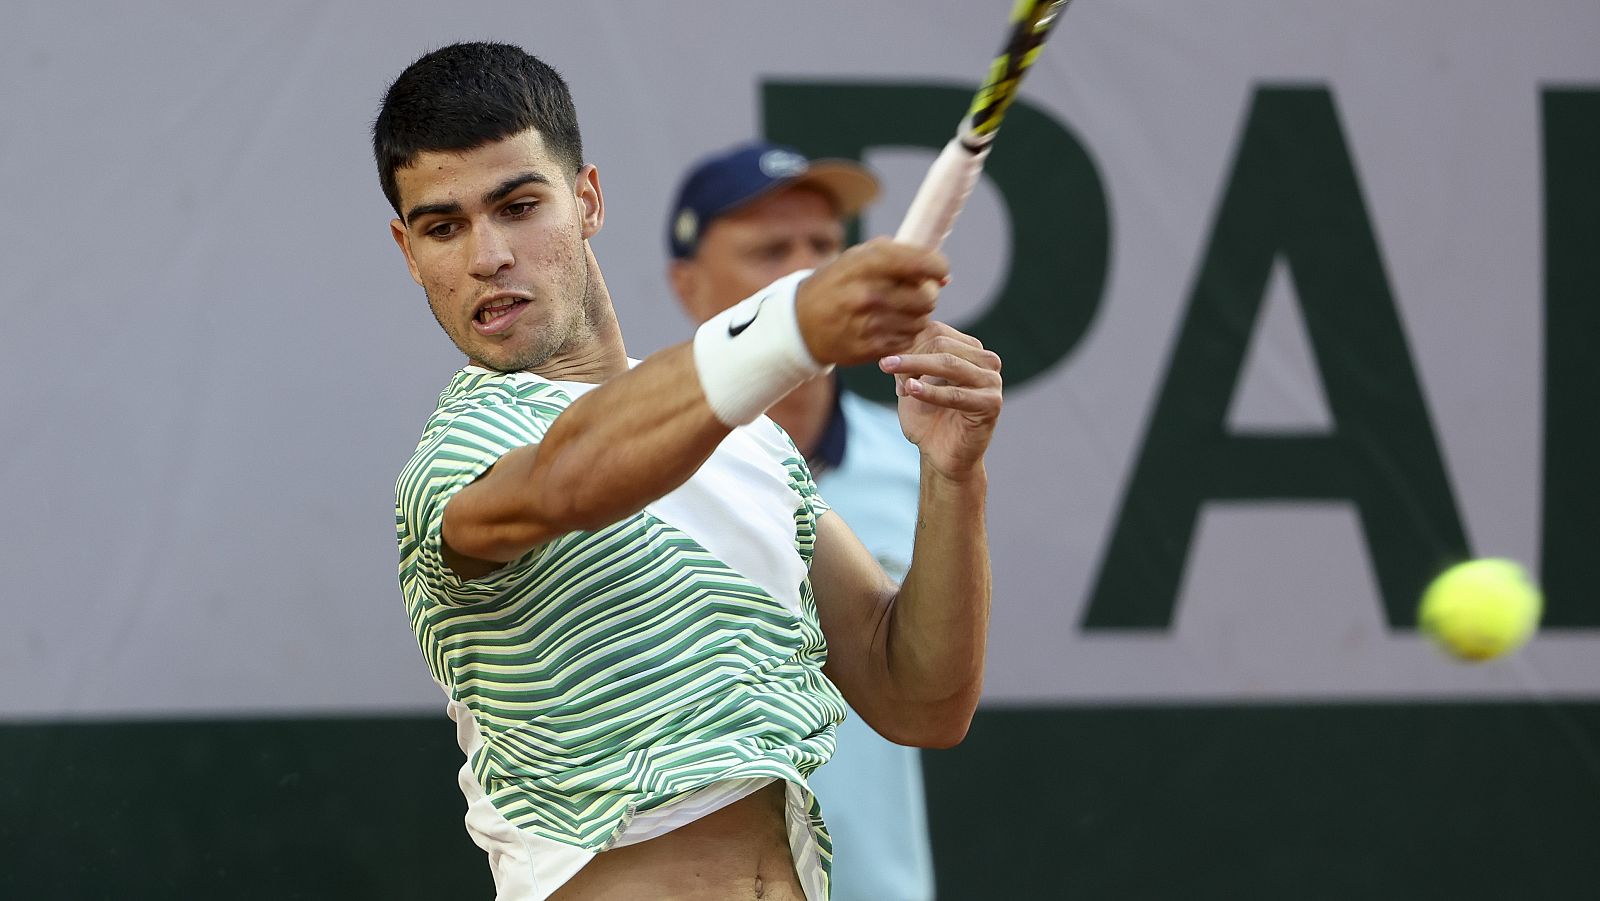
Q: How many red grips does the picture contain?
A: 0